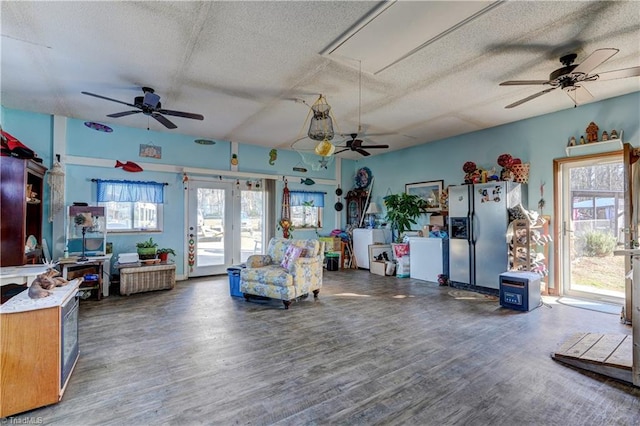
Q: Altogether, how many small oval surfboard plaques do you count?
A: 2